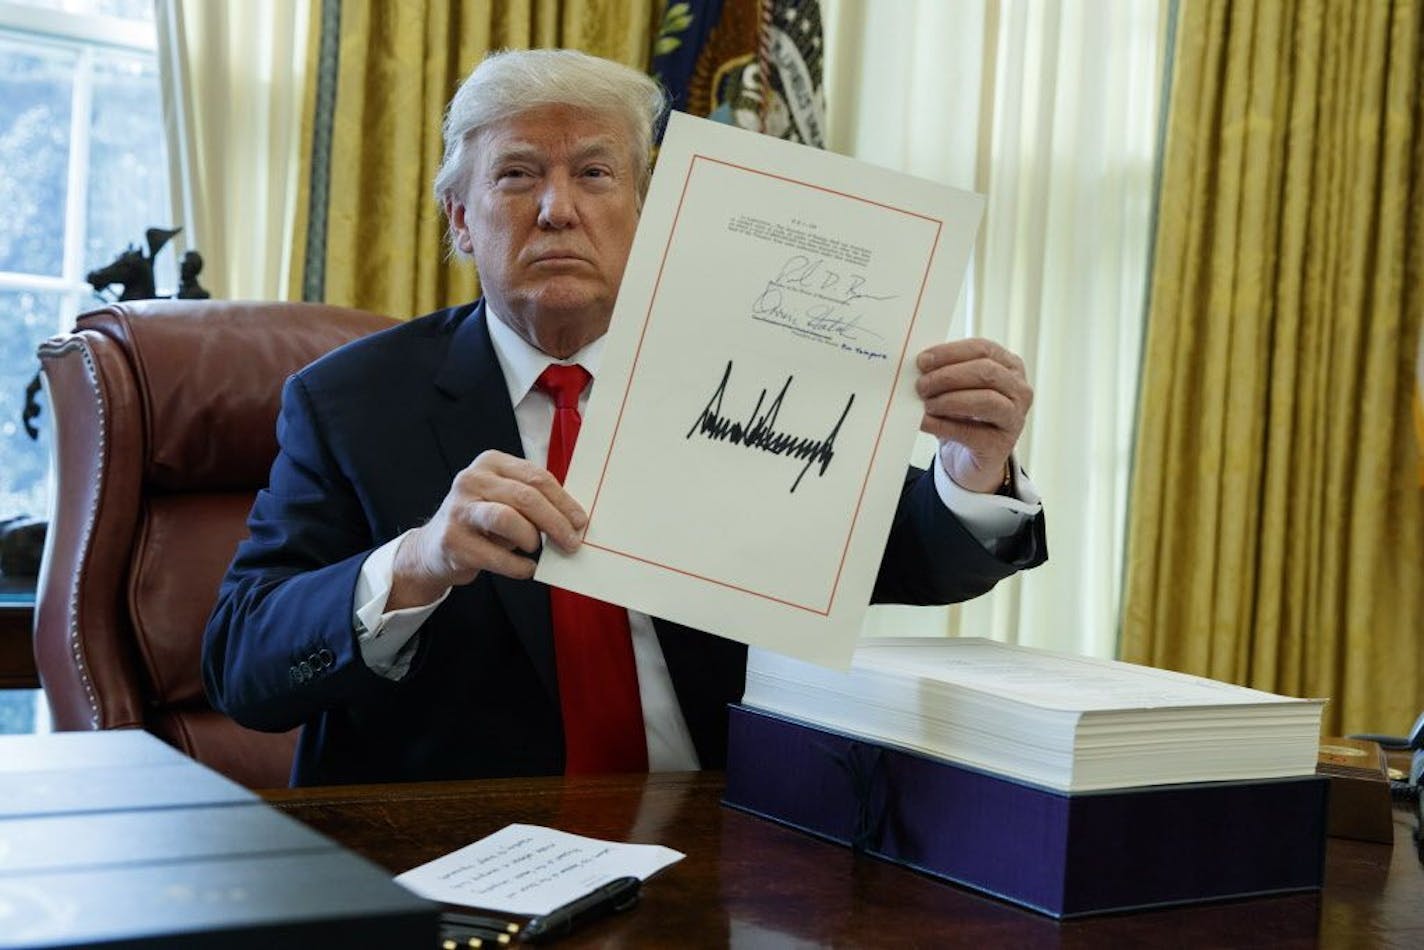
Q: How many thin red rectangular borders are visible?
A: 1